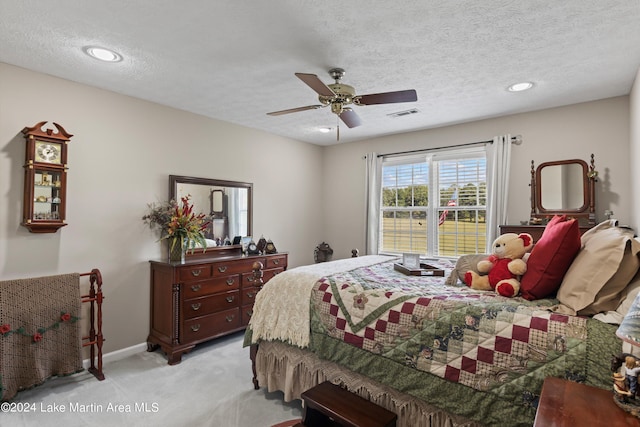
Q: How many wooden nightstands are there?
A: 1